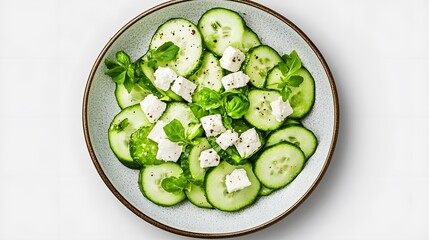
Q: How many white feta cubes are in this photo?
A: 13